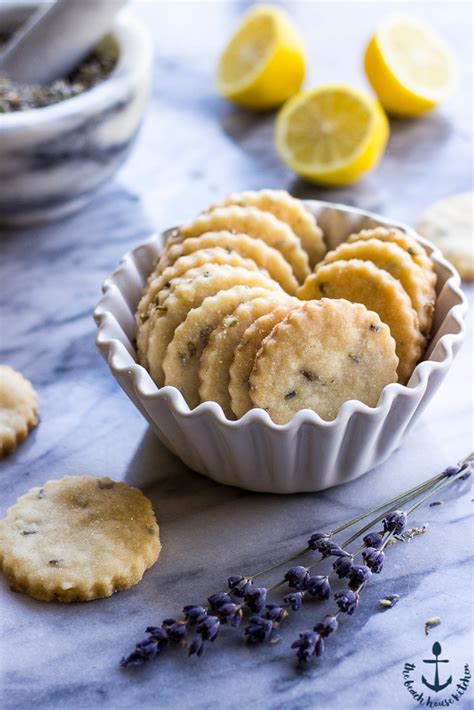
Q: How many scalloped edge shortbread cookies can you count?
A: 15